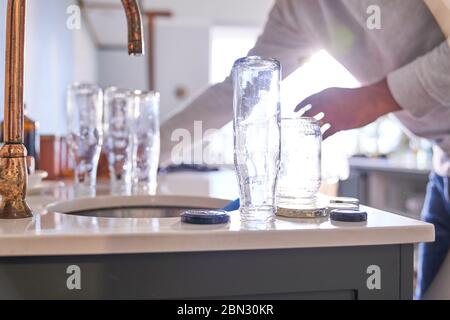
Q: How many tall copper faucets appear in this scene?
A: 1